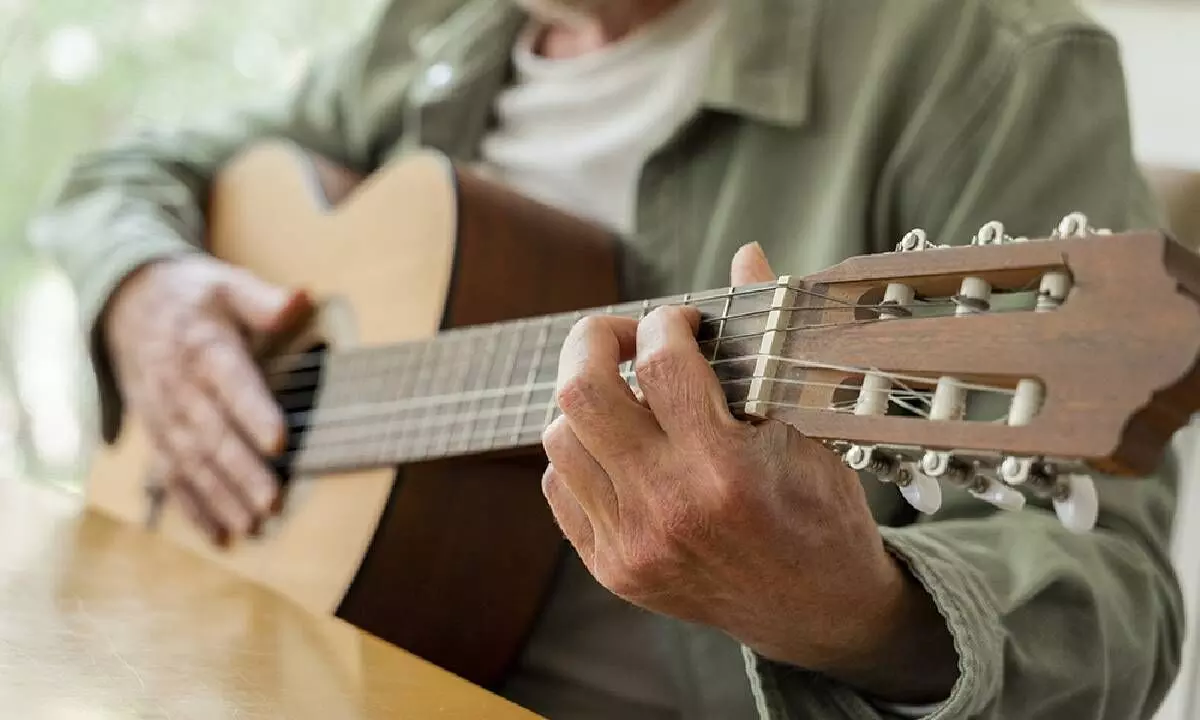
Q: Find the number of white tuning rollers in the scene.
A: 6